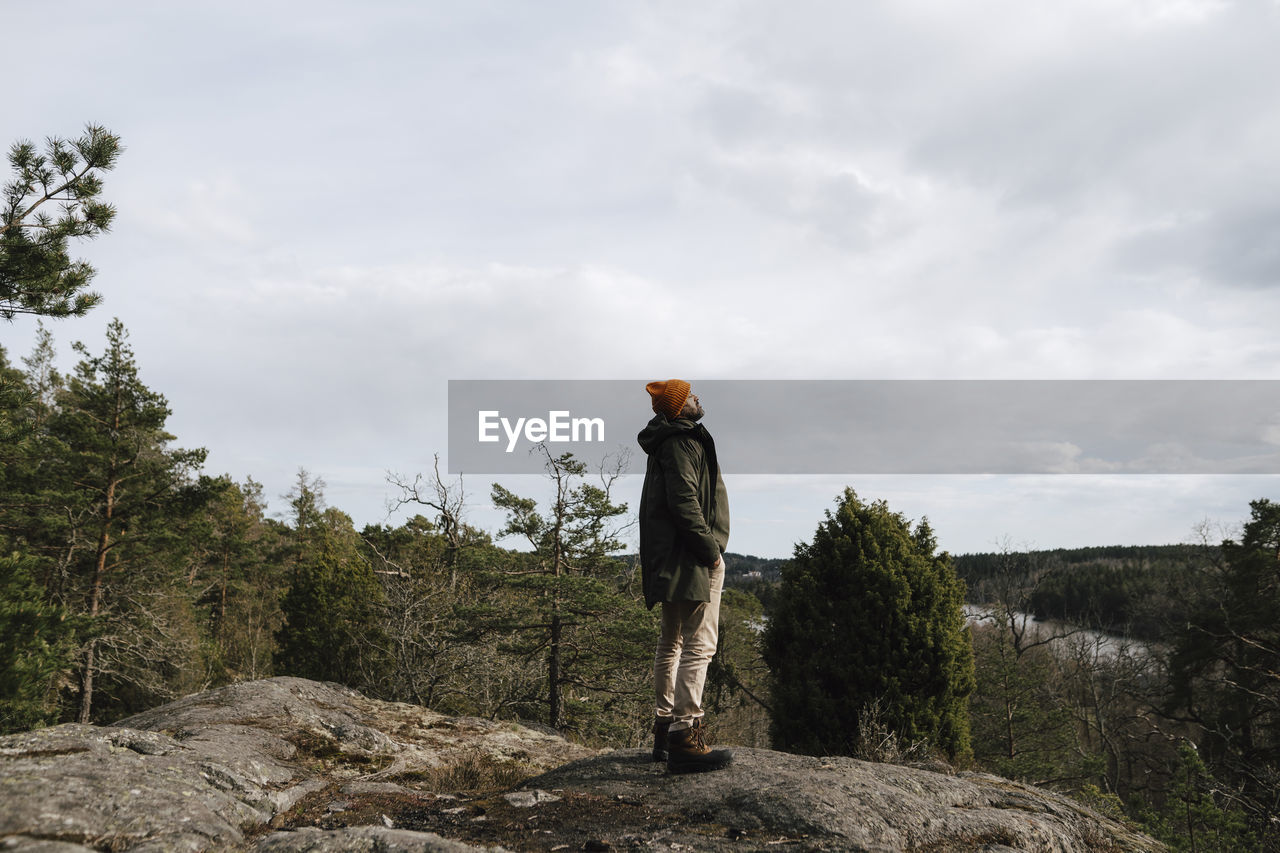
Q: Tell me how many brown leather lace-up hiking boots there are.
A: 2